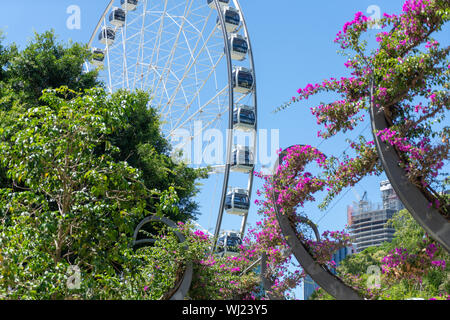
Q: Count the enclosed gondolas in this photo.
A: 12